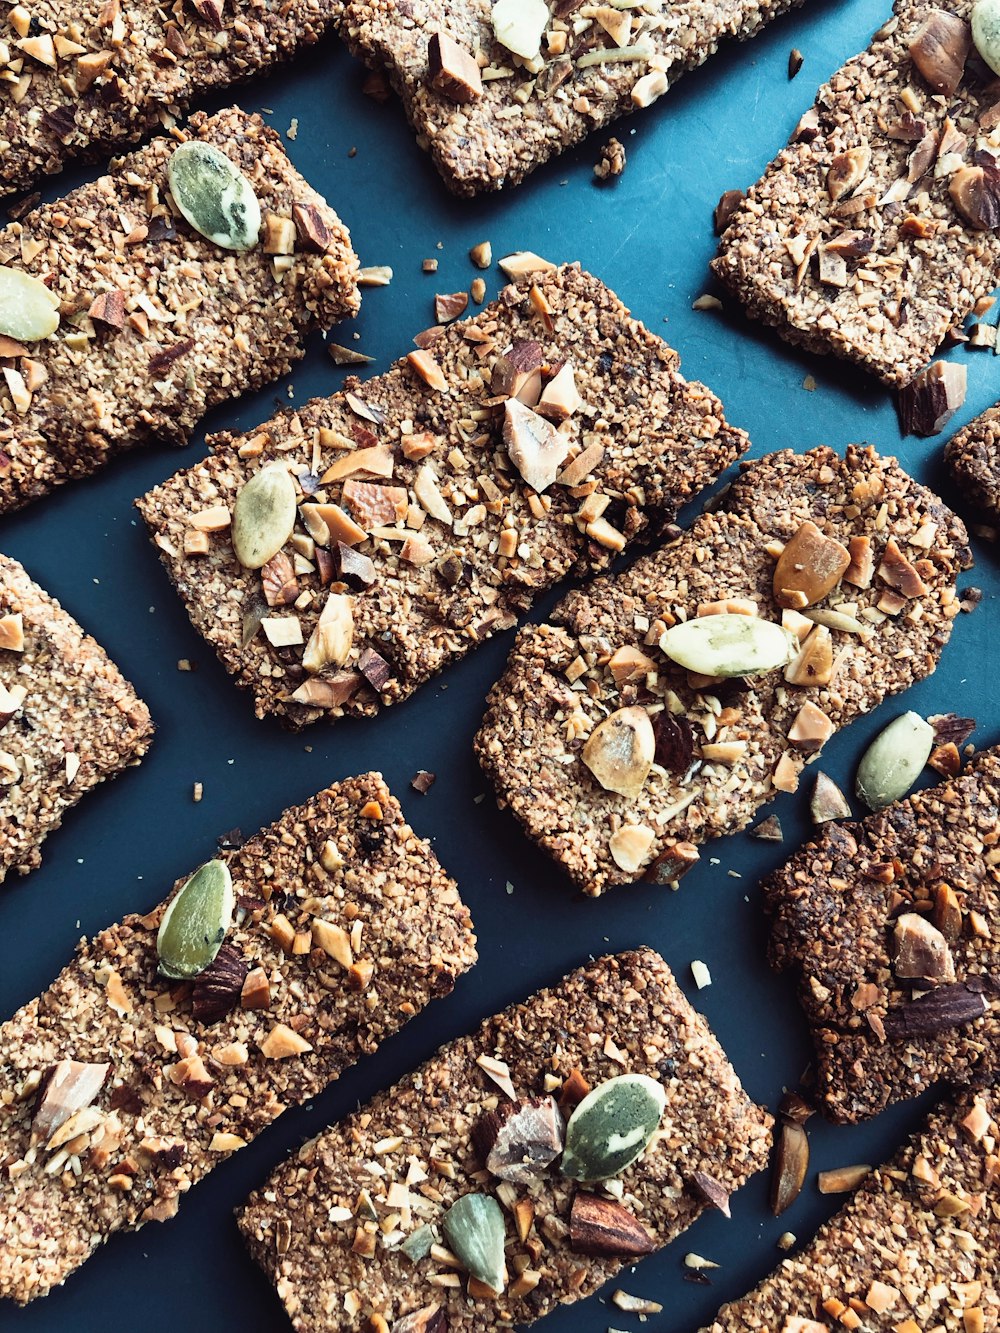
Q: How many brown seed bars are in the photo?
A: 12